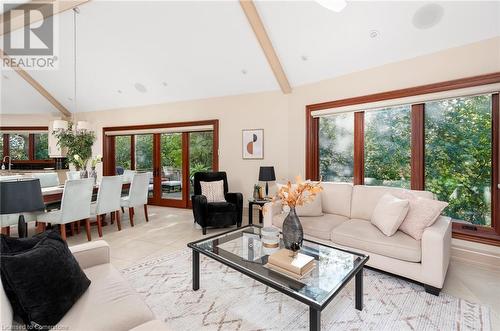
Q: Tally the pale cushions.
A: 4